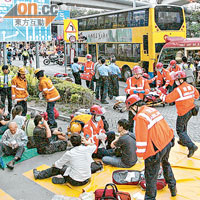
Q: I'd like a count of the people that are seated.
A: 7